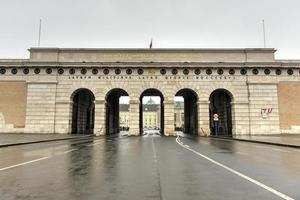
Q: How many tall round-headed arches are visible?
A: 5